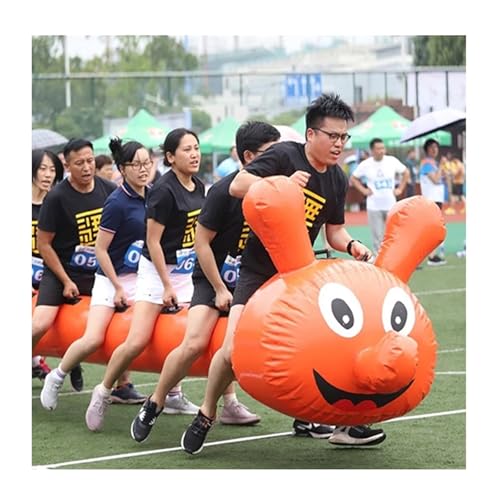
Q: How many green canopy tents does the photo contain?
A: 4